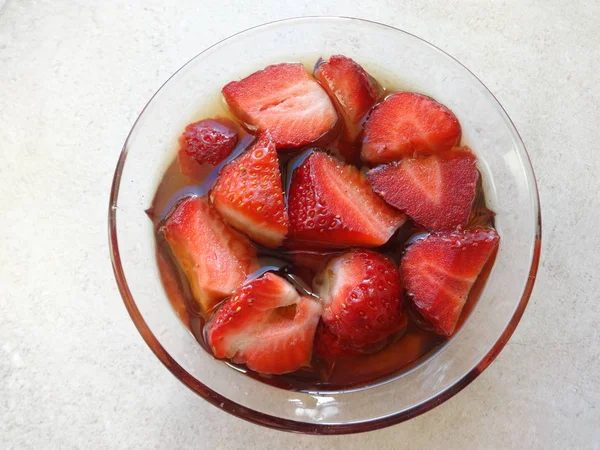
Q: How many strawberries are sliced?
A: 11